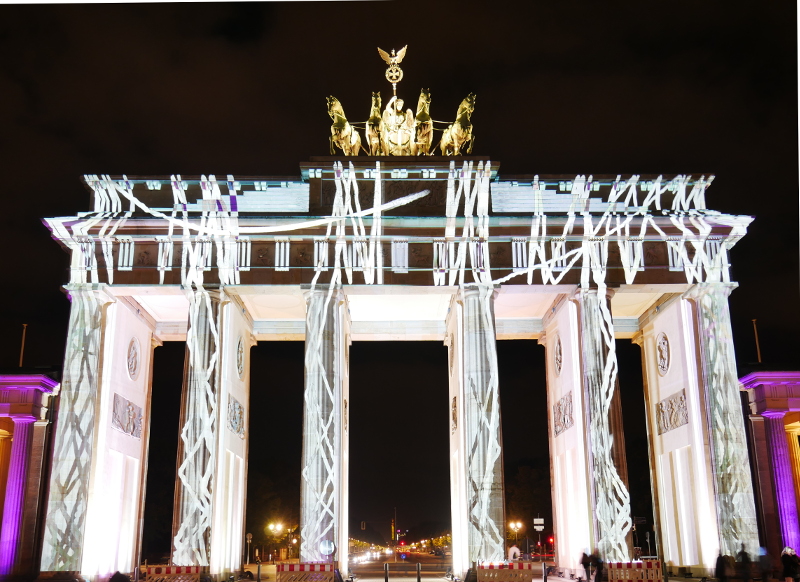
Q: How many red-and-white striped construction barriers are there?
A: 4